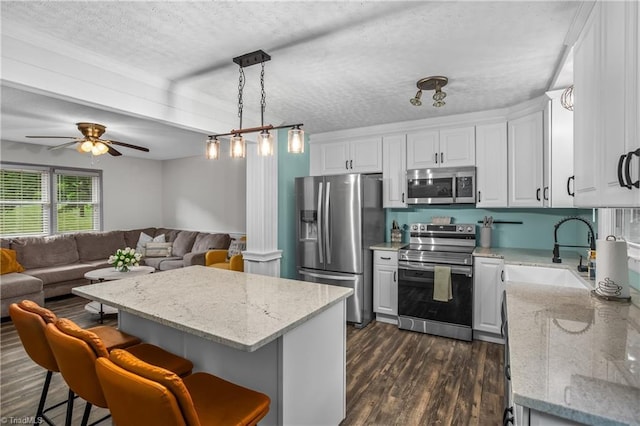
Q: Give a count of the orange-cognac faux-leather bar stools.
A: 3